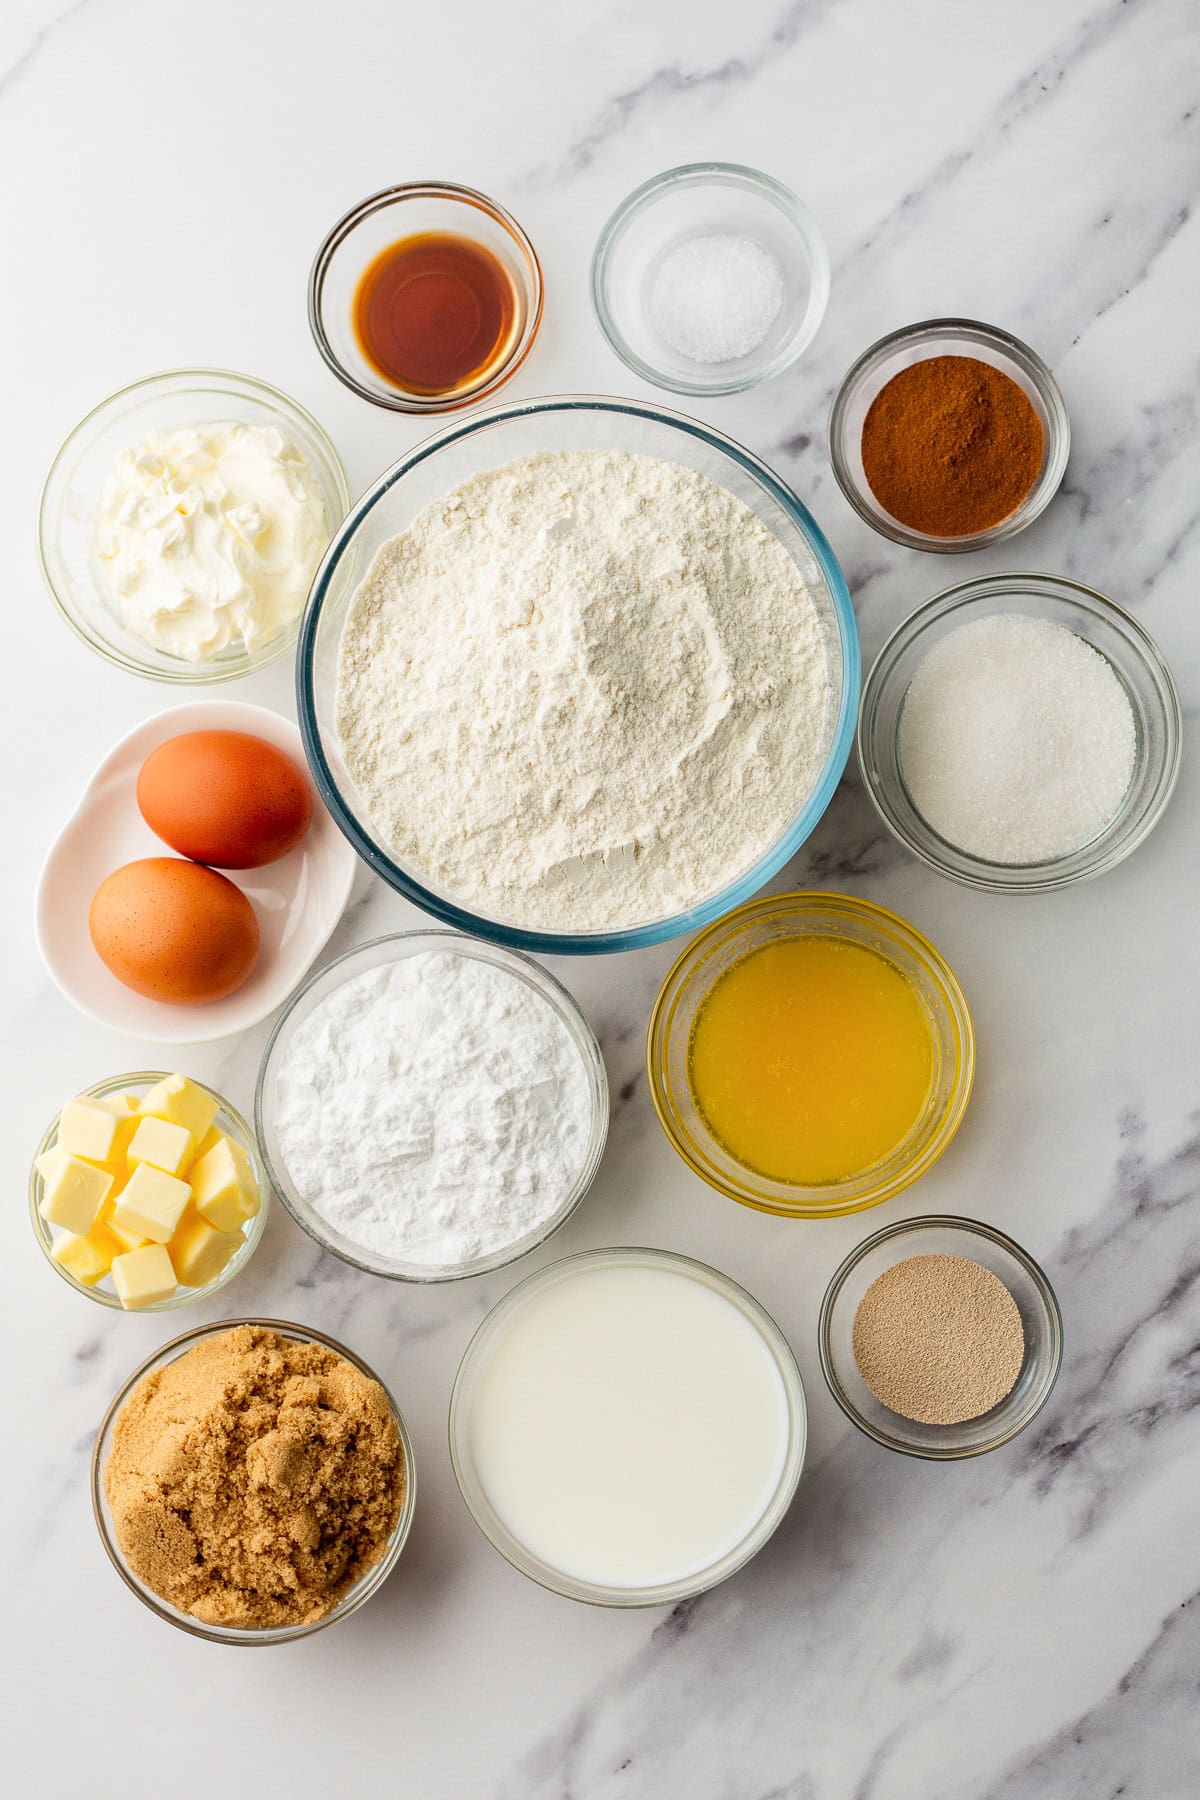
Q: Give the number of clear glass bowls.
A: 12